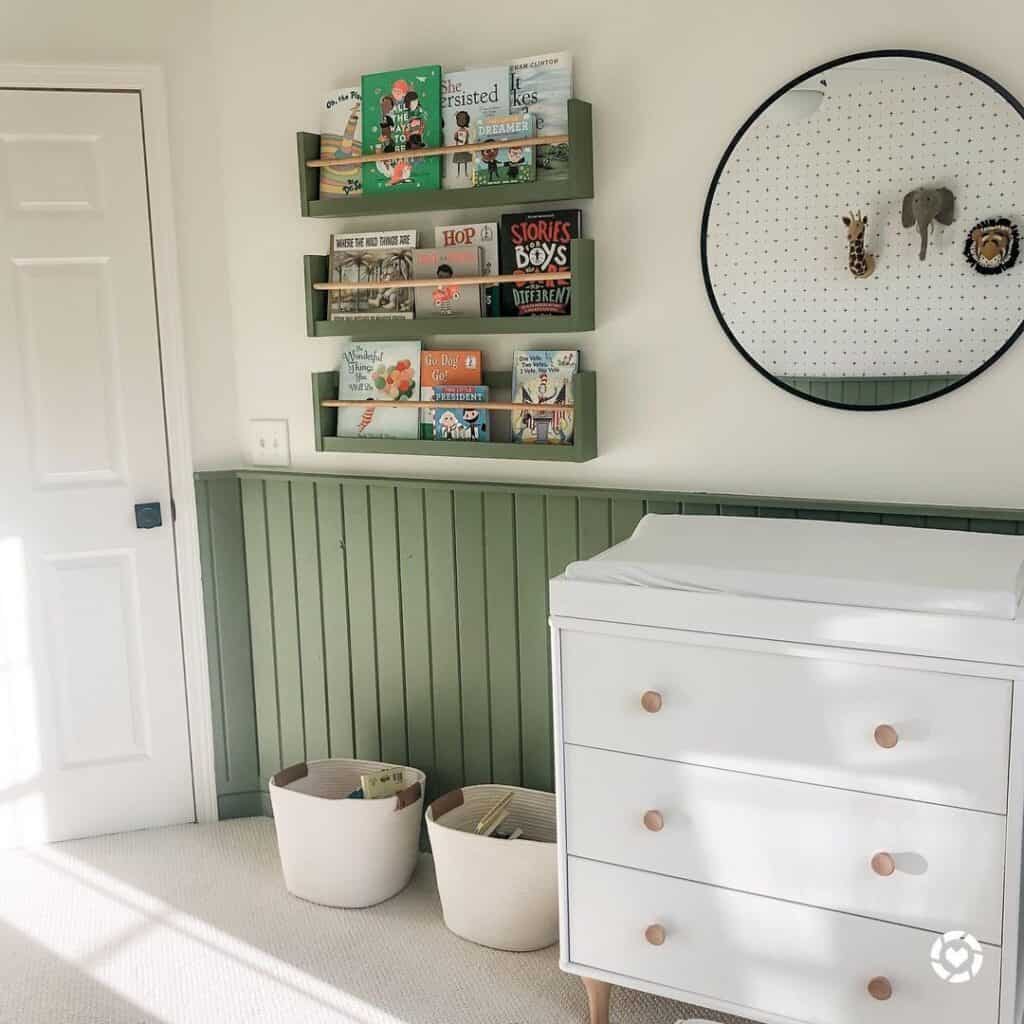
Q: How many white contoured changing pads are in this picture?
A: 1